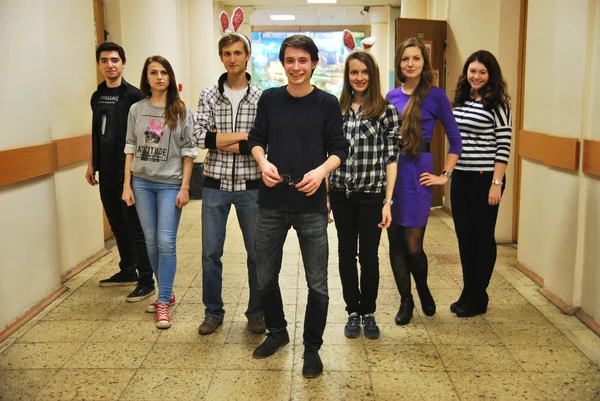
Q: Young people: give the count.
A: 7